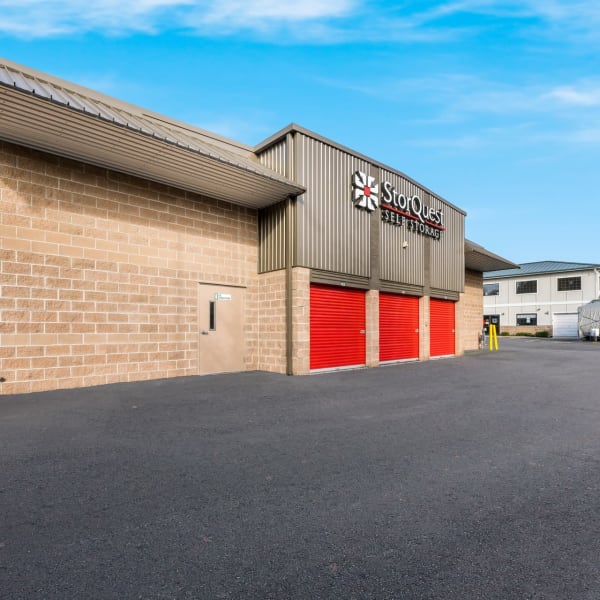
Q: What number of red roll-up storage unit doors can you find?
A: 3